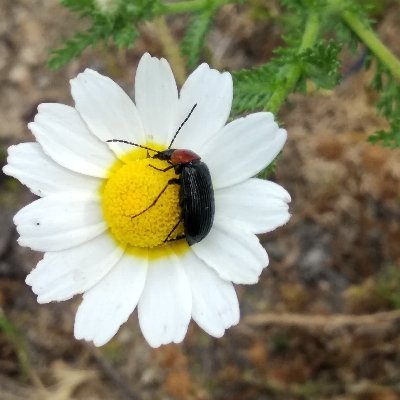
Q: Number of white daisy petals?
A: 13